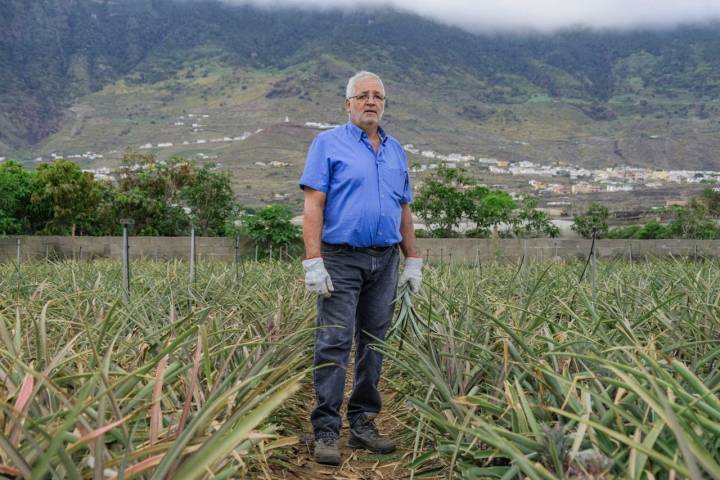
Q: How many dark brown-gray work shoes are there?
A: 2